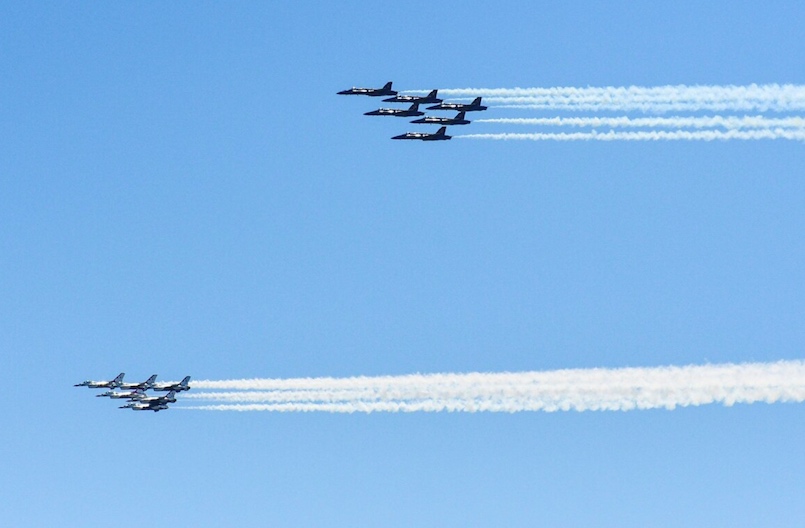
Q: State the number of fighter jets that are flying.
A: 12